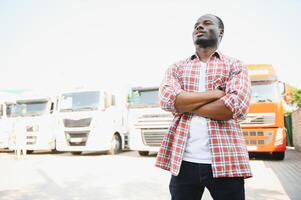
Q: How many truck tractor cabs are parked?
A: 5